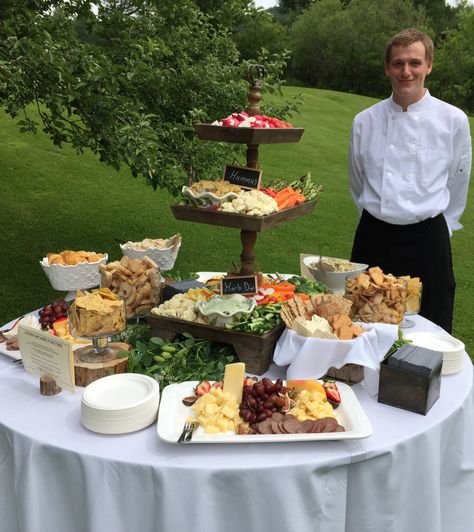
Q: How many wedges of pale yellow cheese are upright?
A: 1